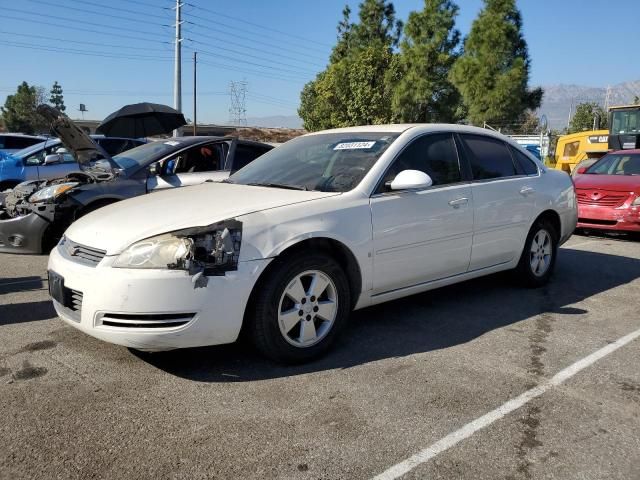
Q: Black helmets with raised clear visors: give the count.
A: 0